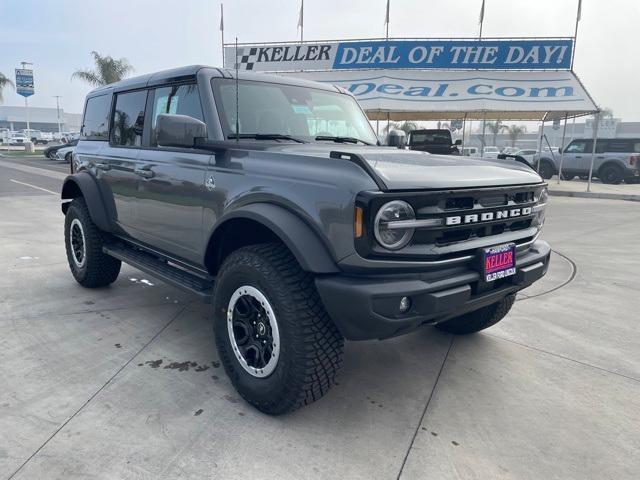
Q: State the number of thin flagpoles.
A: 5